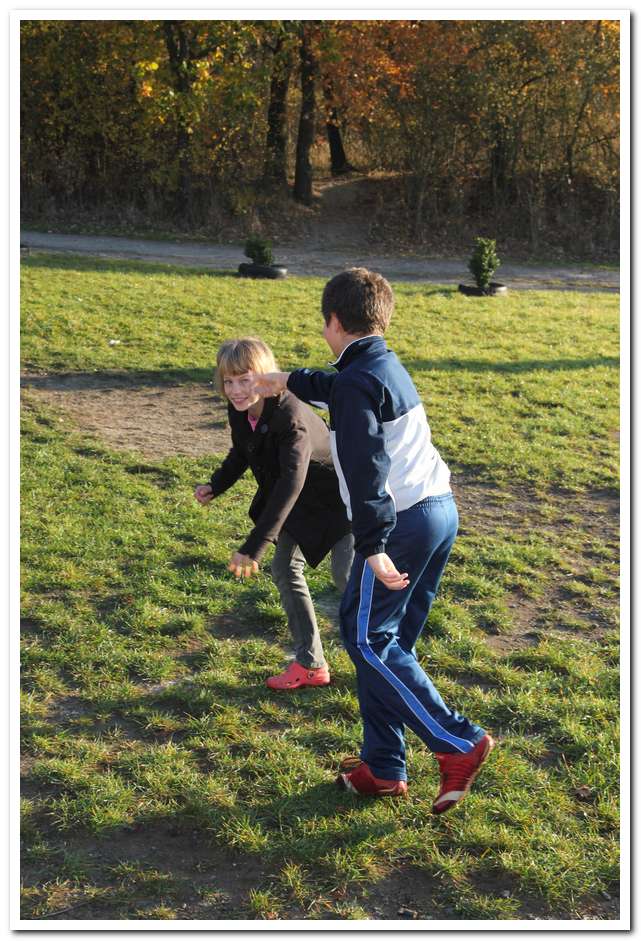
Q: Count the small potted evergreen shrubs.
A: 2